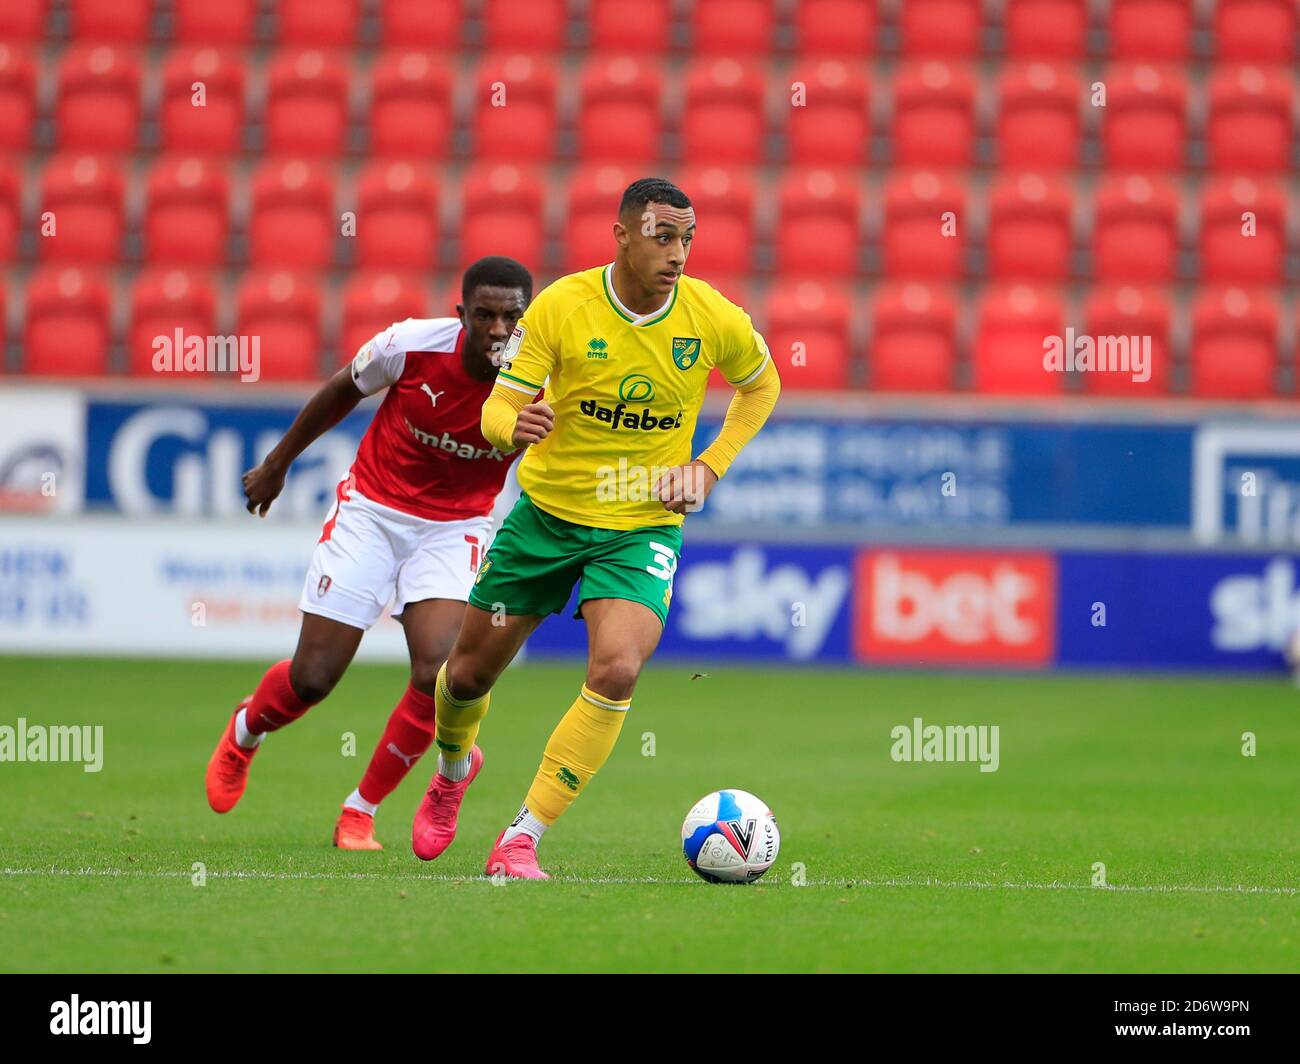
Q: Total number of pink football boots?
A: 2